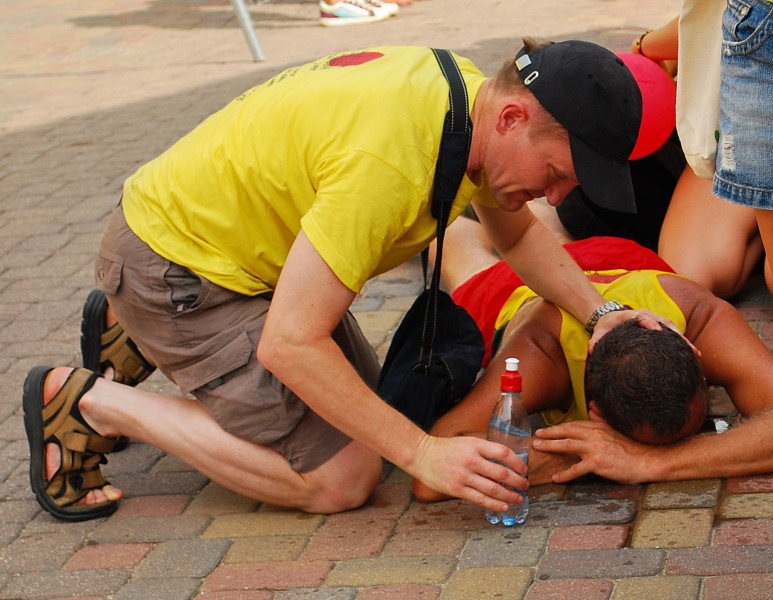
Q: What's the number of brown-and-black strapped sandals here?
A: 2